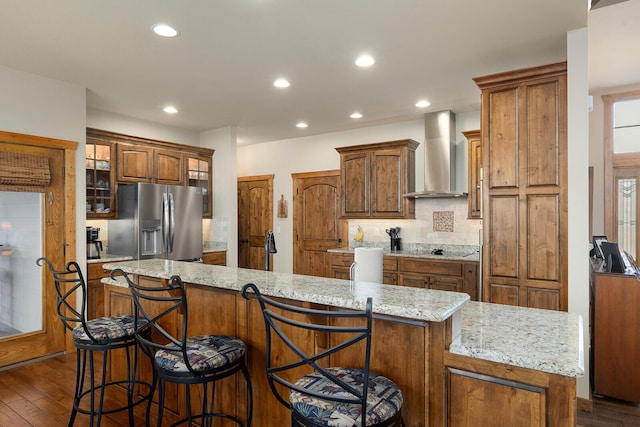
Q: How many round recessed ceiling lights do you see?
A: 7